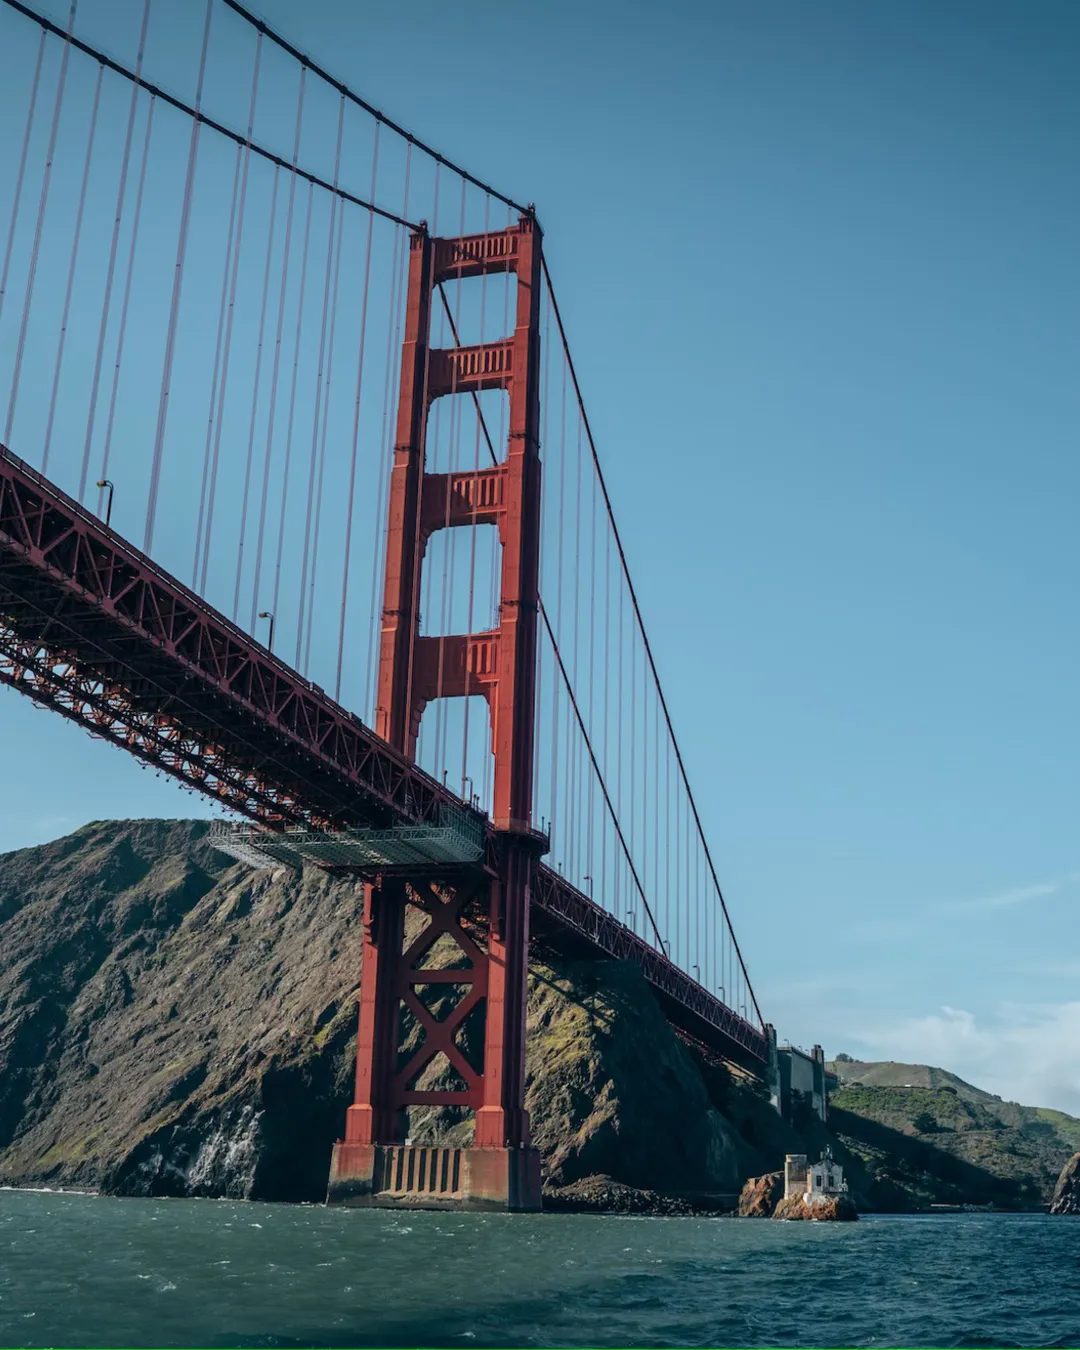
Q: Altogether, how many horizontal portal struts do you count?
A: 4